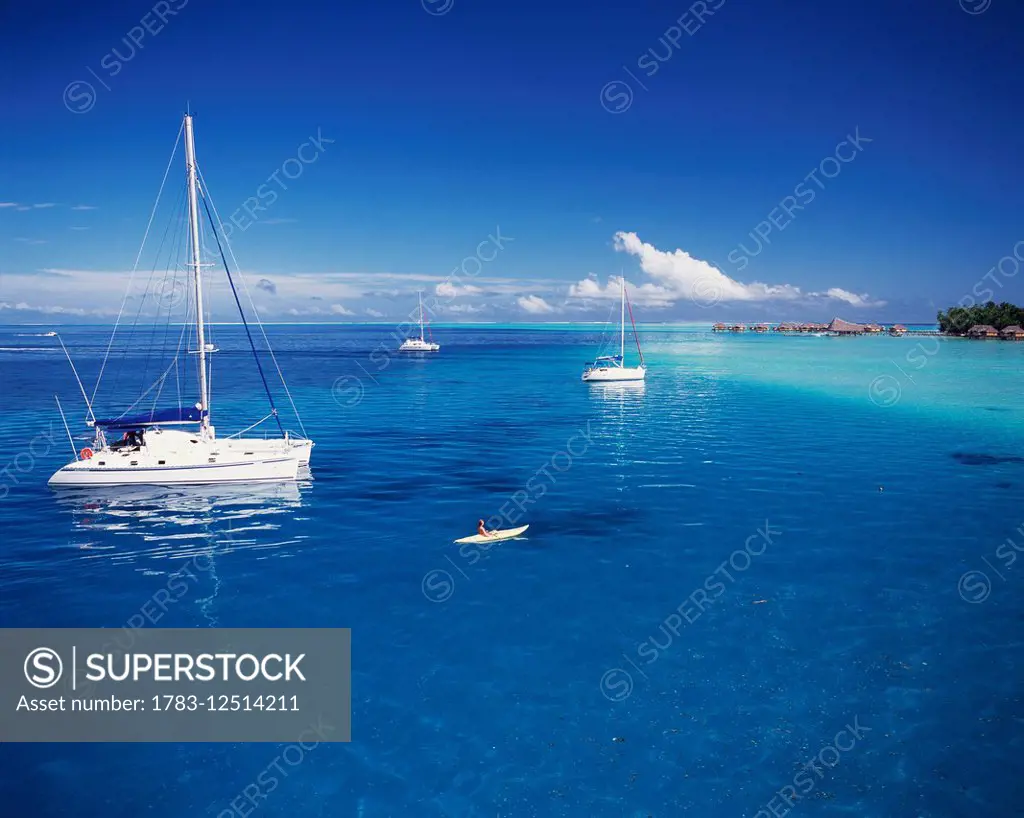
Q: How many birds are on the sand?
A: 0